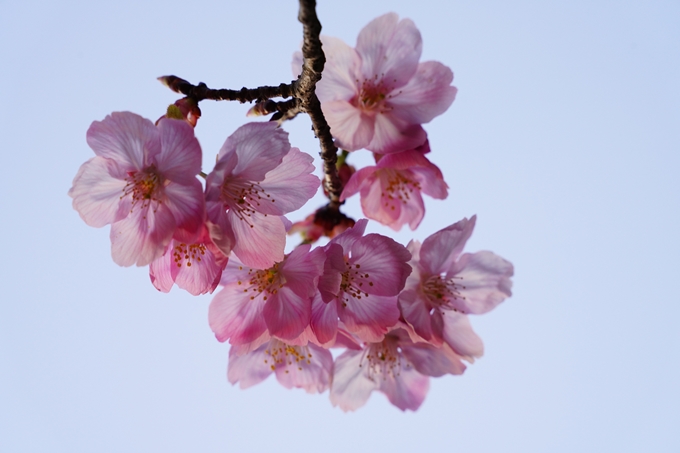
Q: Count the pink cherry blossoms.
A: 10